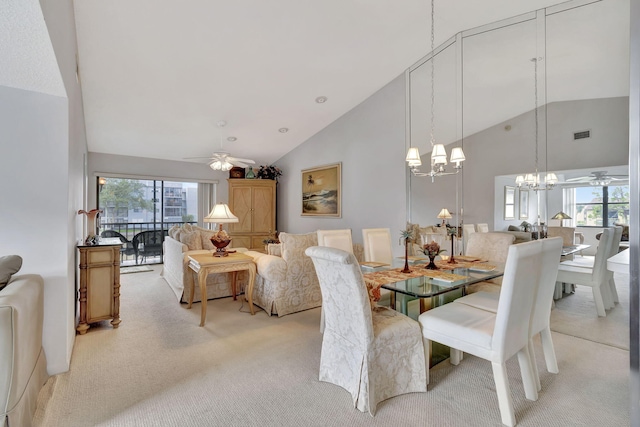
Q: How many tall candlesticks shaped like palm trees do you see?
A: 2